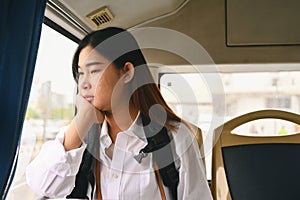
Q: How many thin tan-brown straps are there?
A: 2